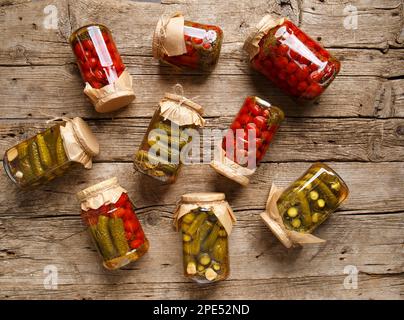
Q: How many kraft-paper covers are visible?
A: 9